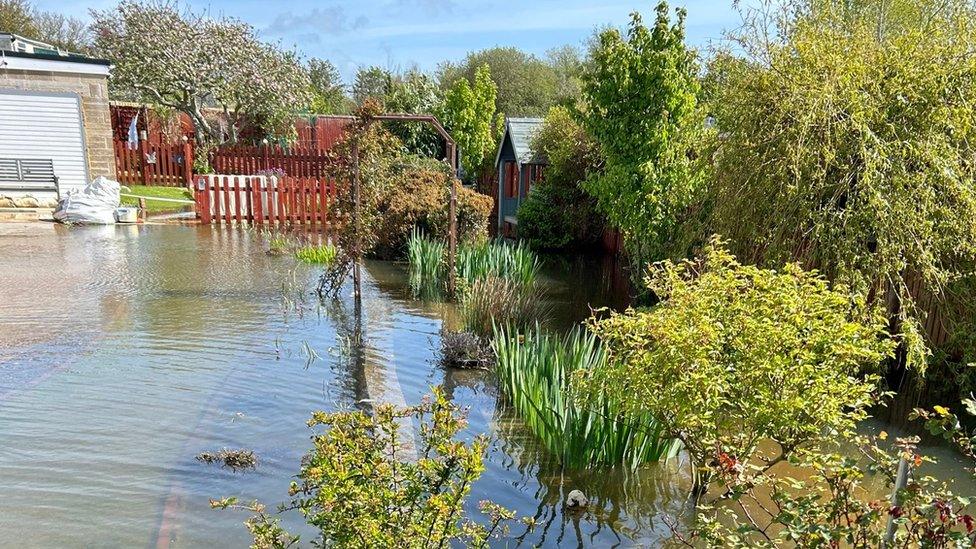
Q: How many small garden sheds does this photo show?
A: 1